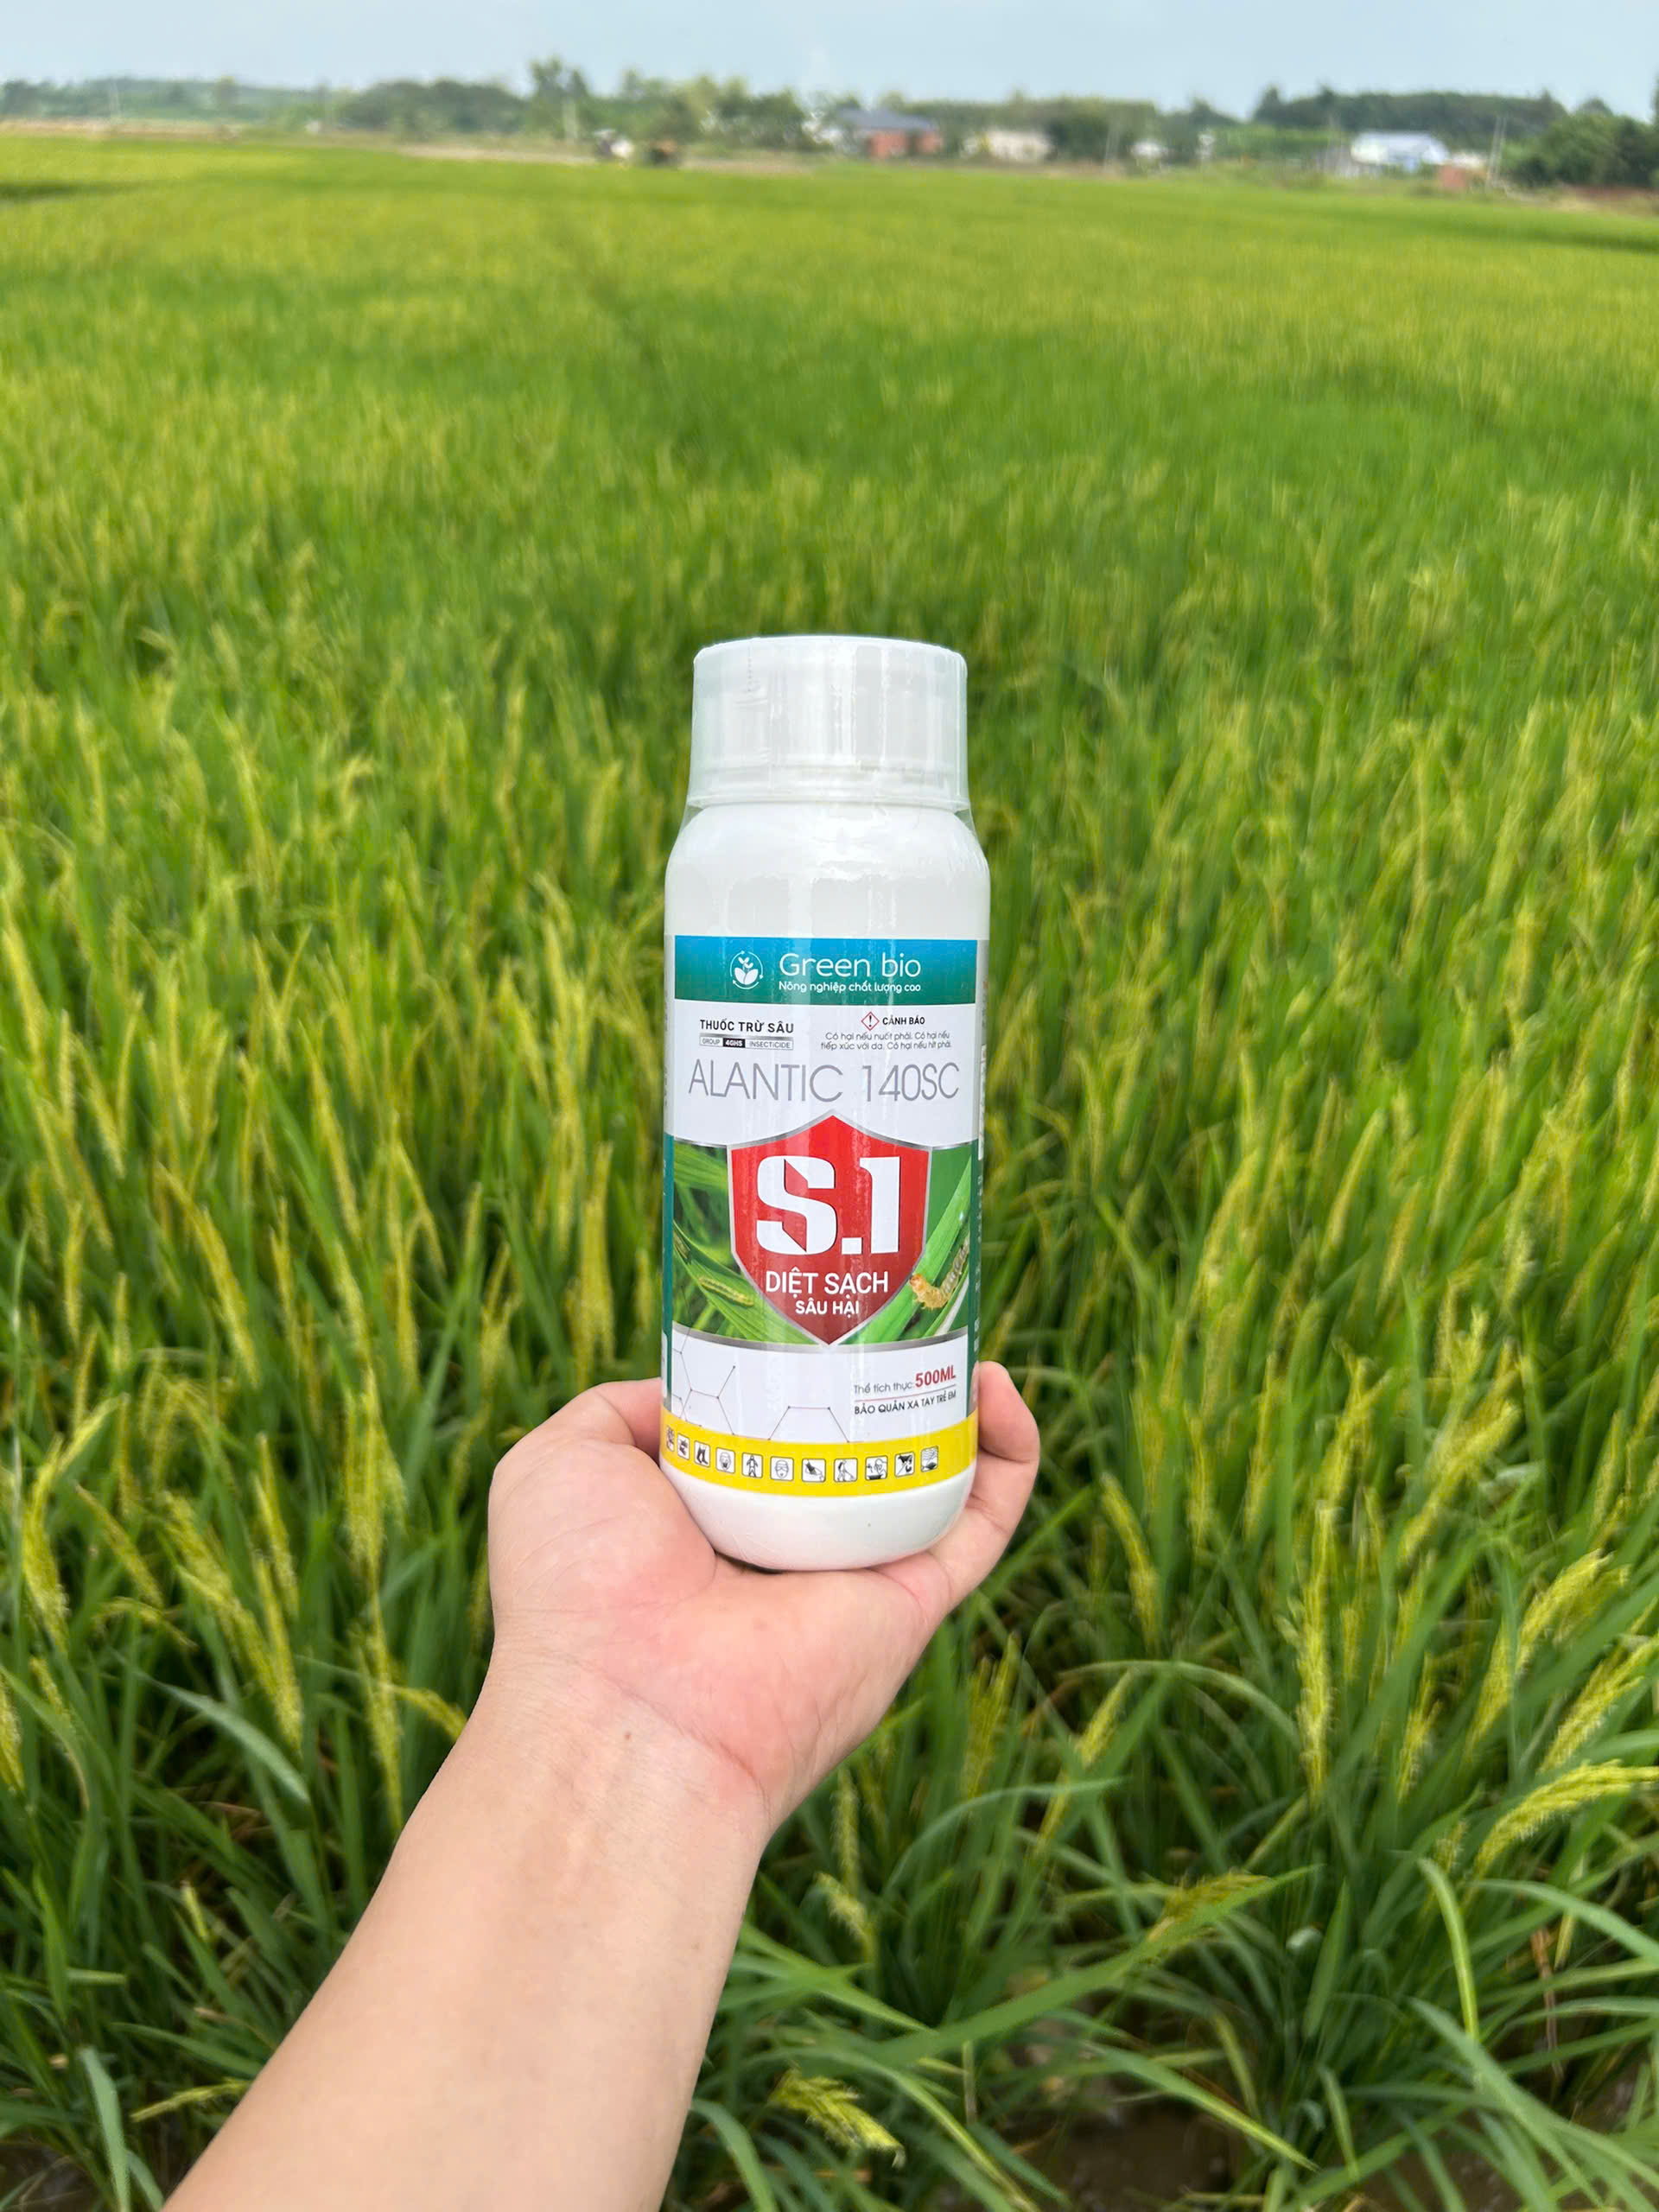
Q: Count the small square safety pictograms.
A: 11